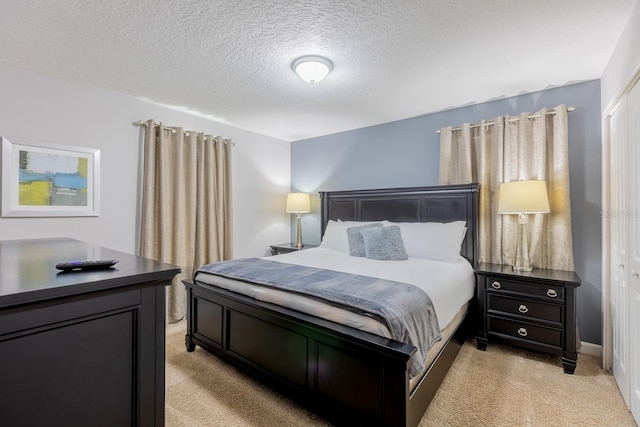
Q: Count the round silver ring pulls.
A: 4